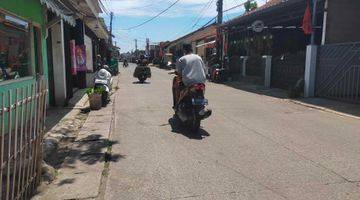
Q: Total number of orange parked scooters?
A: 0